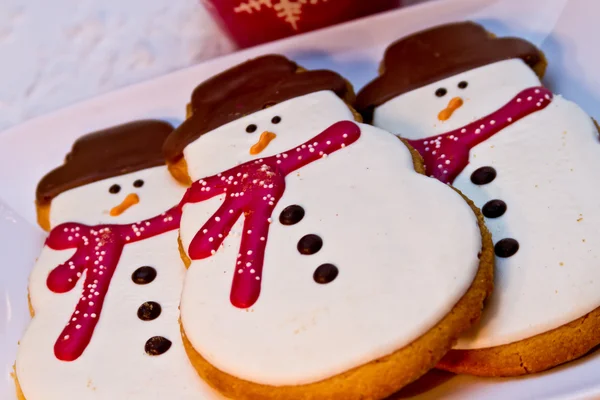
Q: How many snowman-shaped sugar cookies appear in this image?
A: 3